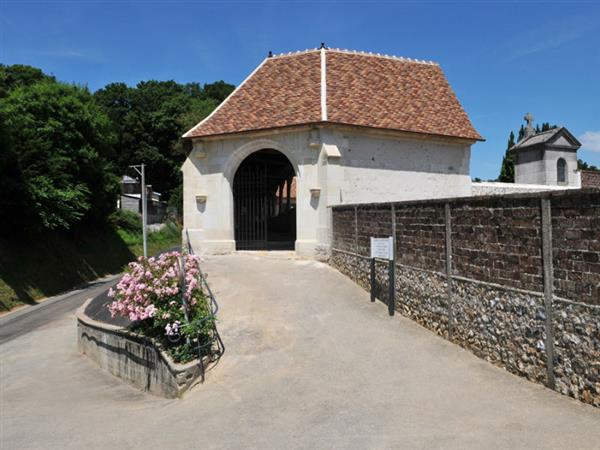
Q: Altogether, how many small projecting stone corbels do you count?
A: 2